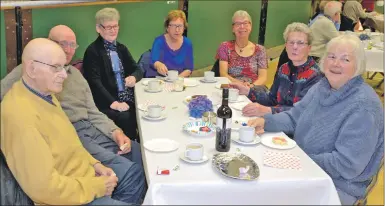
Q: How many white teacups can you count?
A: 7